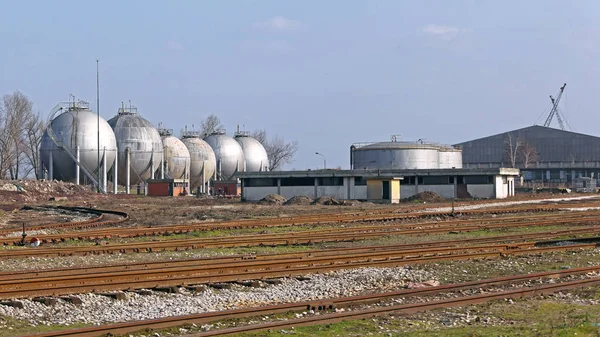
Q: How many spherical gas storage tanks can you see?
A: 6